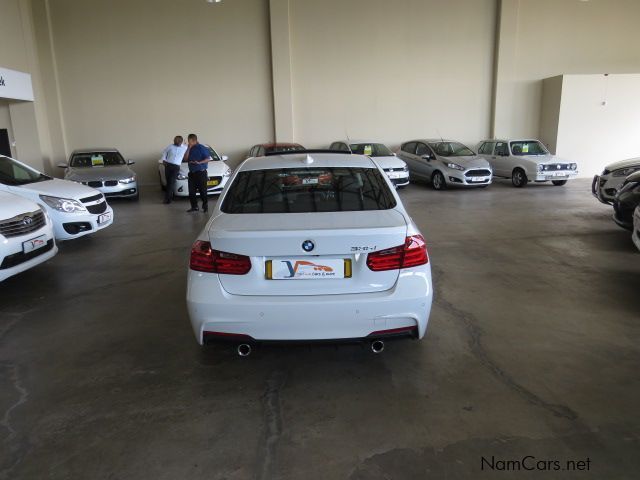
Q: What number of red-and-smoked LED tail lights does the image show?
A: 2